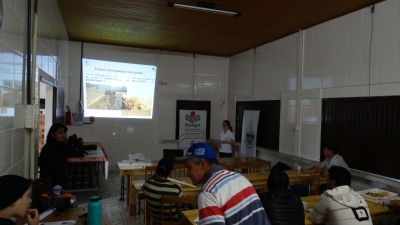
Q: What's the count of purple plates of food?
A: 0